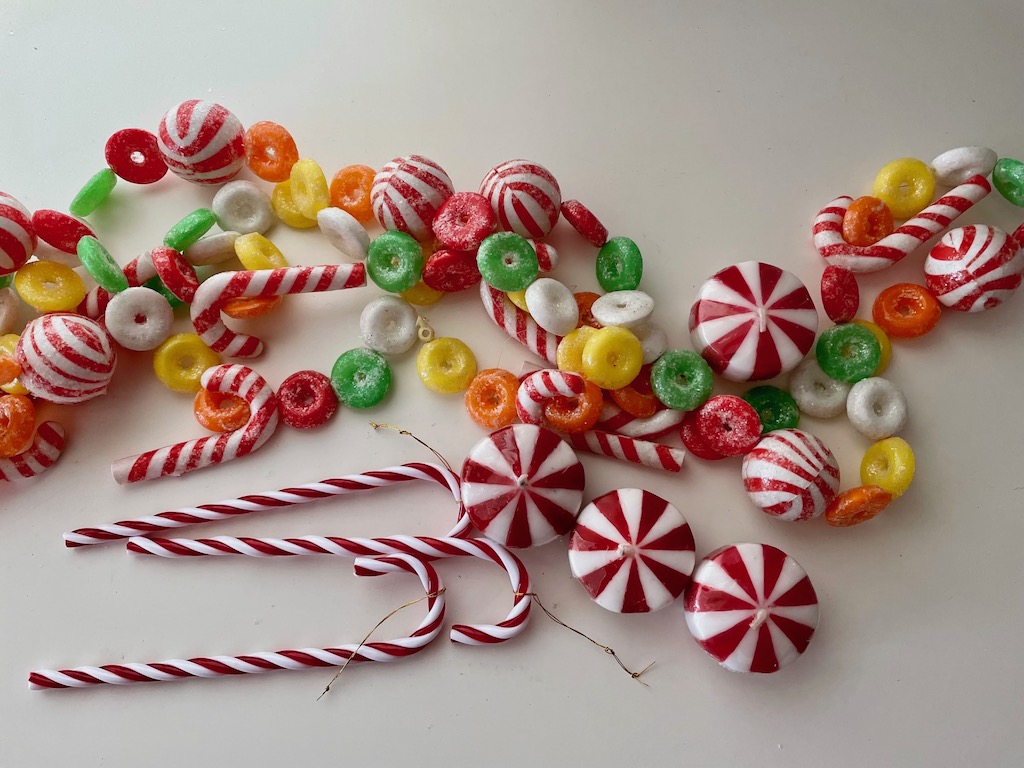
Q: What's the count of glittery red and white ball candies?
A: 7